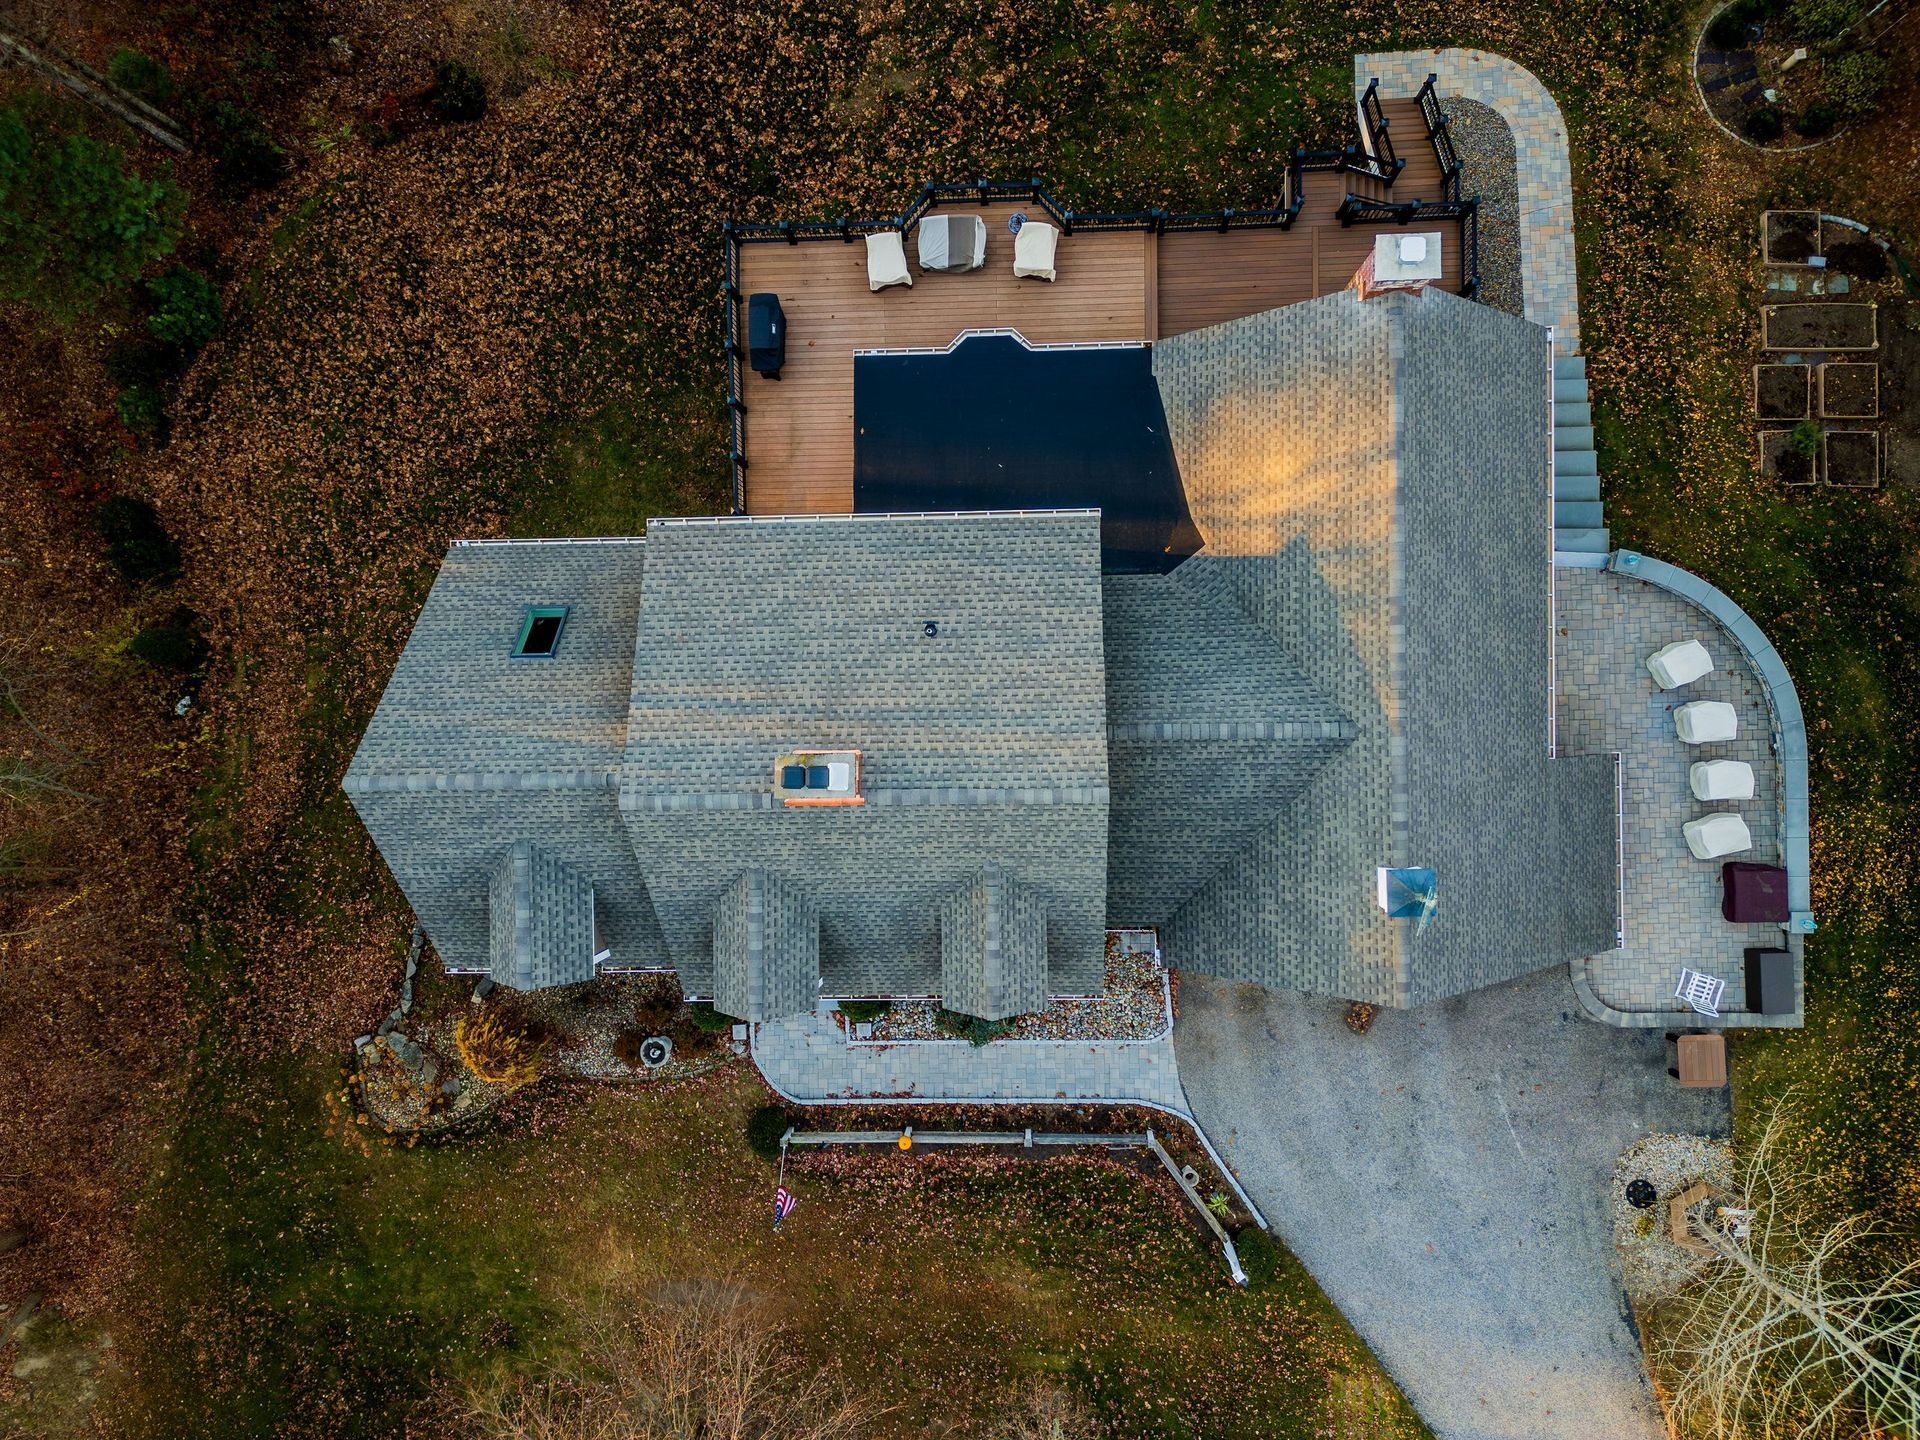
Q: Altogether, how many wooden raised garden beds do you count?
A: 6